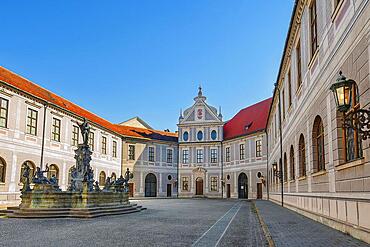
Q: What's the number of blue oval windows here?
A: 3